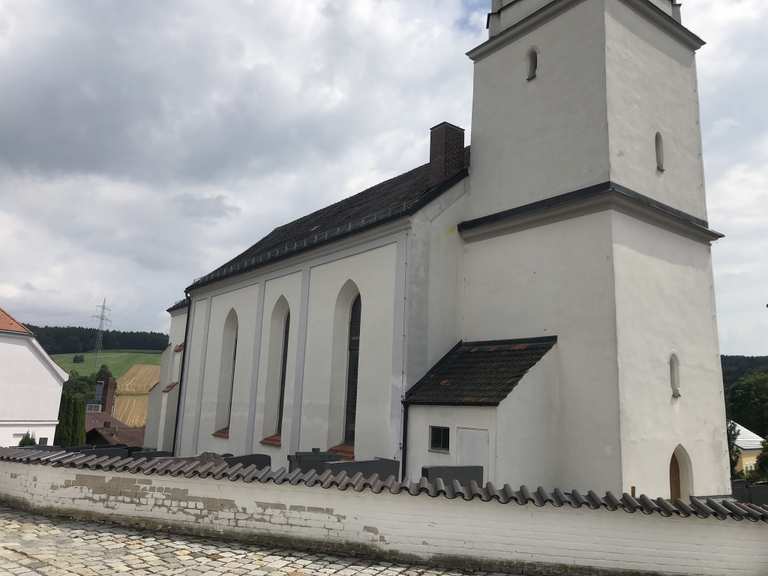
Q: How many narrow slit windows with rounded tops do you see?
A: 3